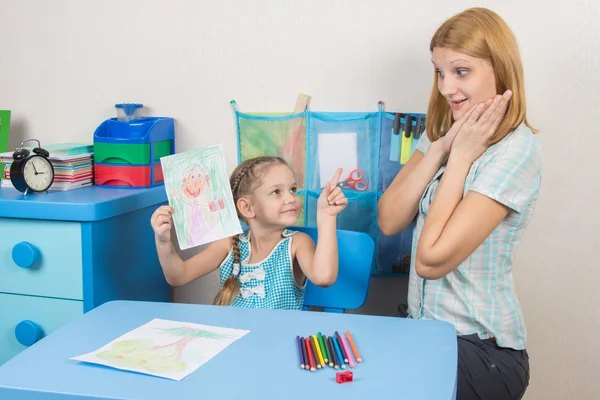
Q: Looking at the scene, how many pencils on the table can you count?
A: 12